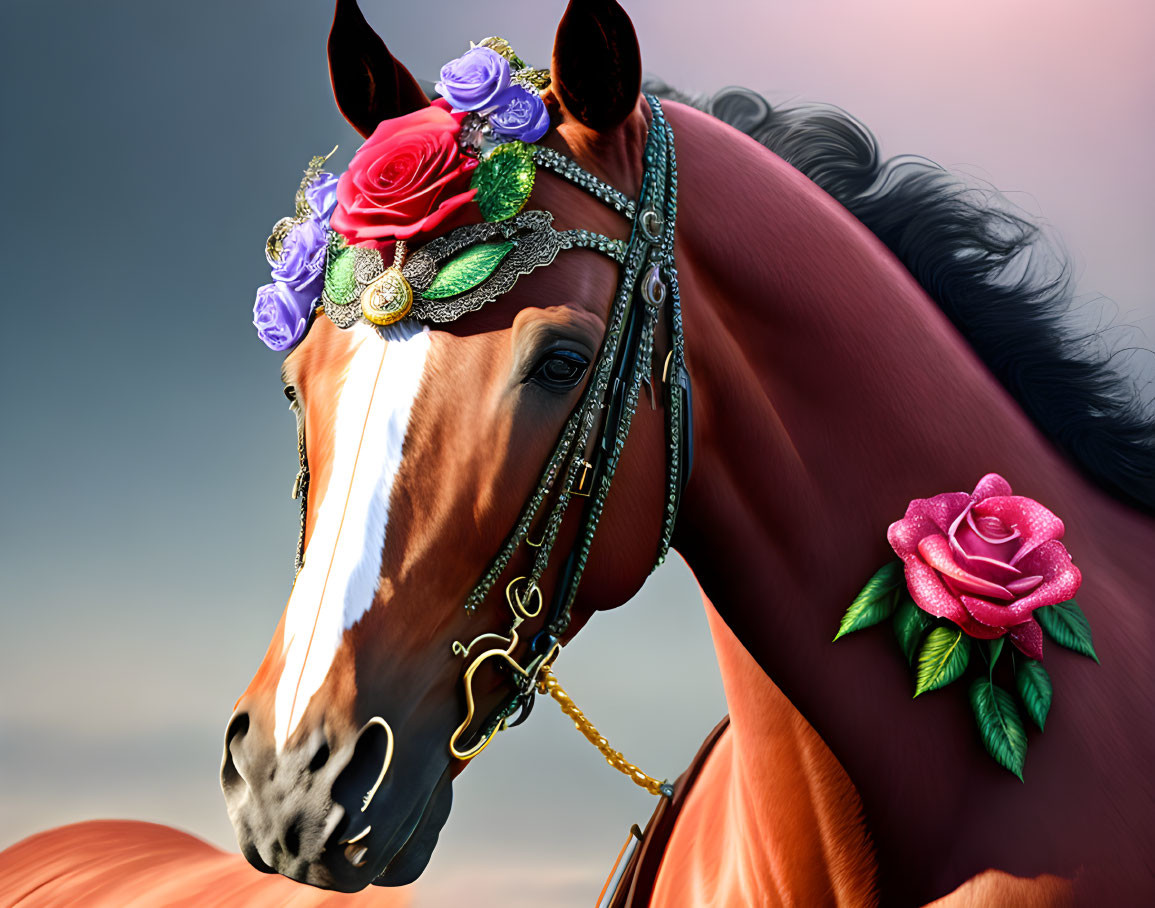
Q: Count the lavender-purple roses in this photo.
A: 5